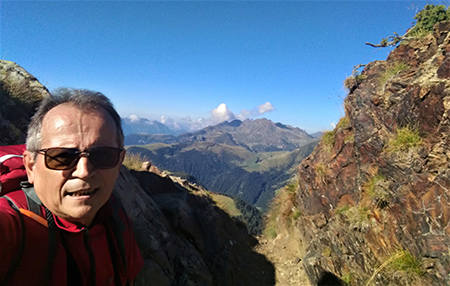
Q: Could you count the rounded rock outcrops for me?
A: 1